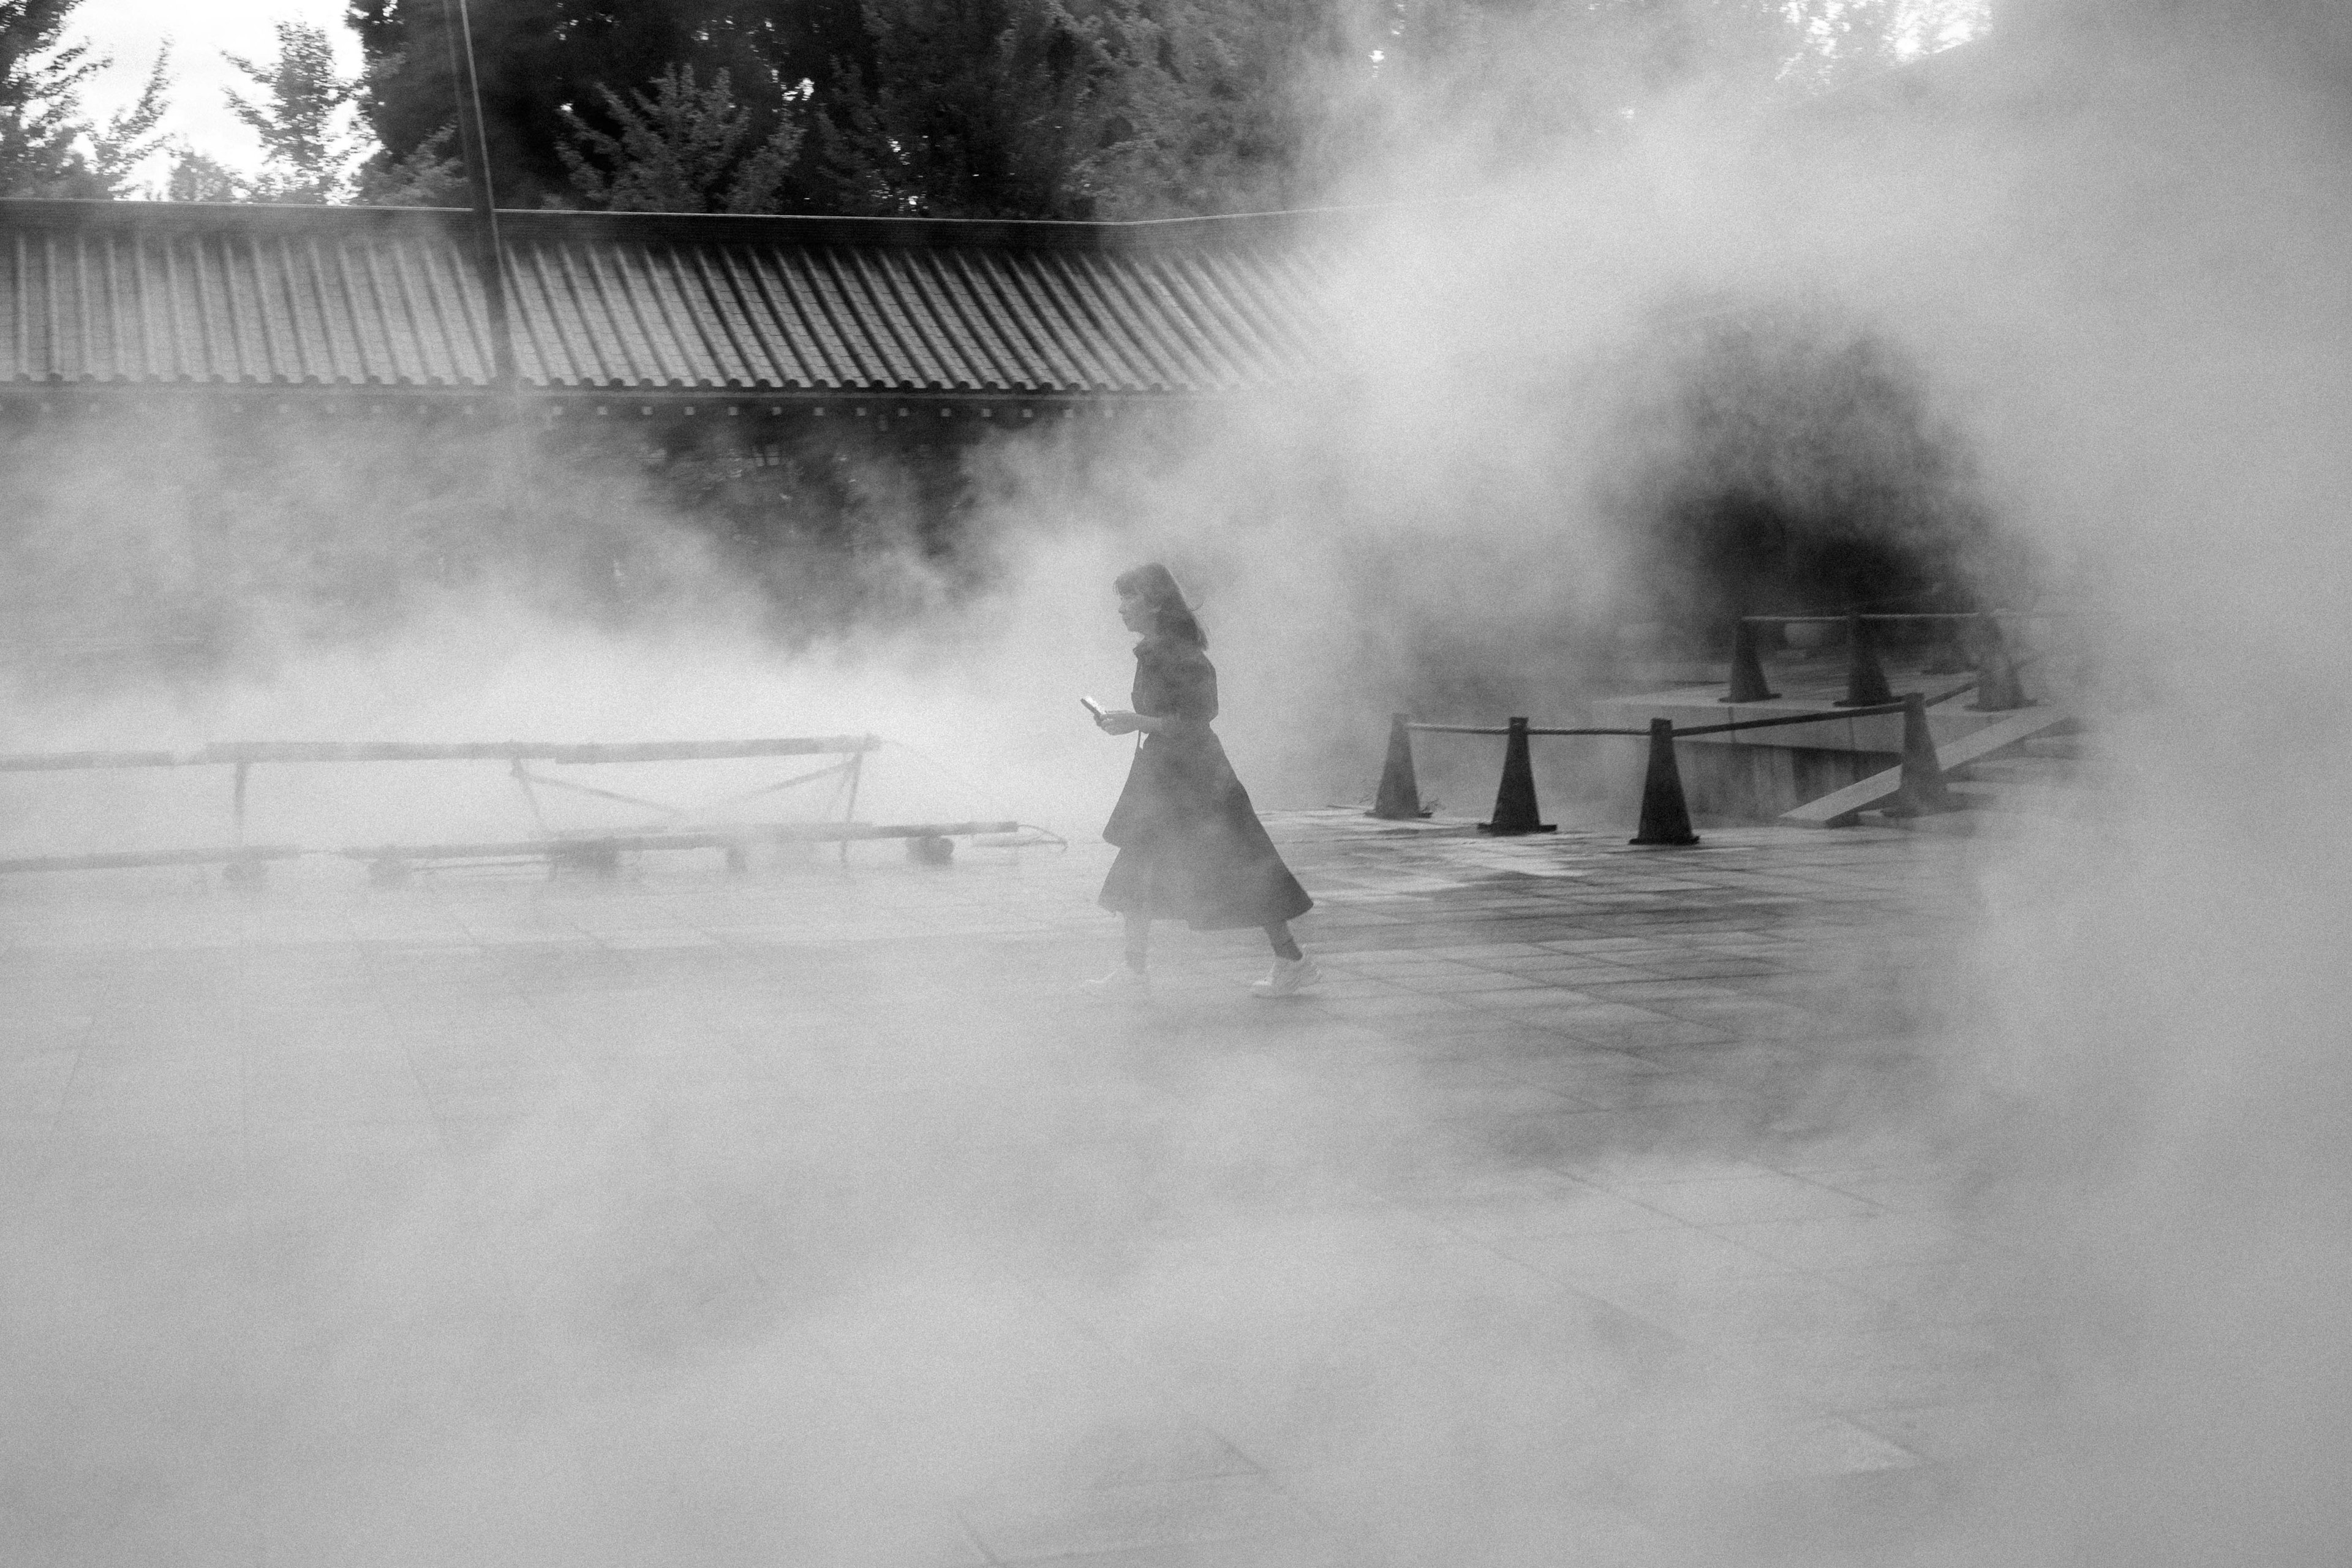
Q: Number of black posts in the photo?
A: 7